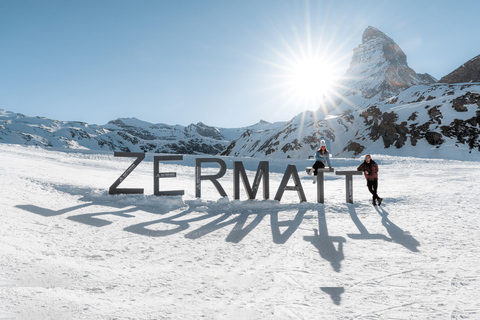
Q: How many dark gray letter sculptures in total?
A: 7